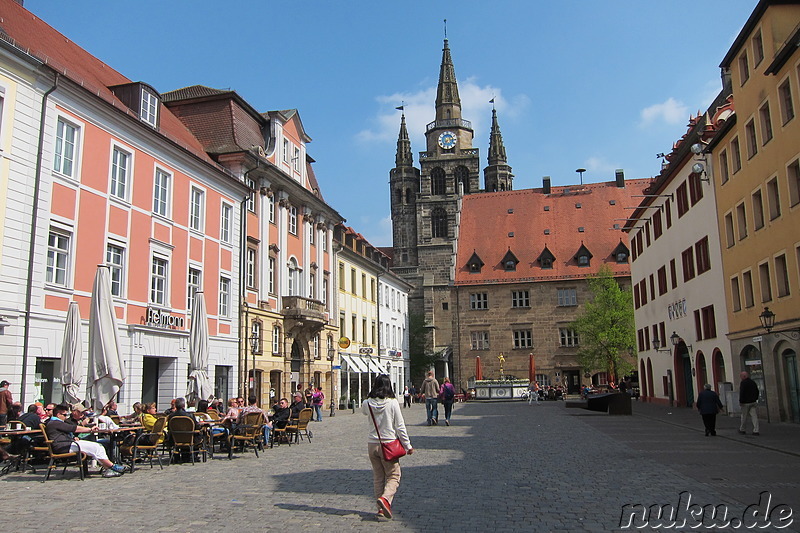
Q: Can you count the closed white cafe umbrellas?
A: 3